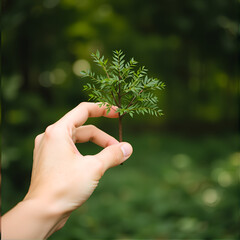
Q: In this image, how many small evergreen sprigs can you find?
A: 1